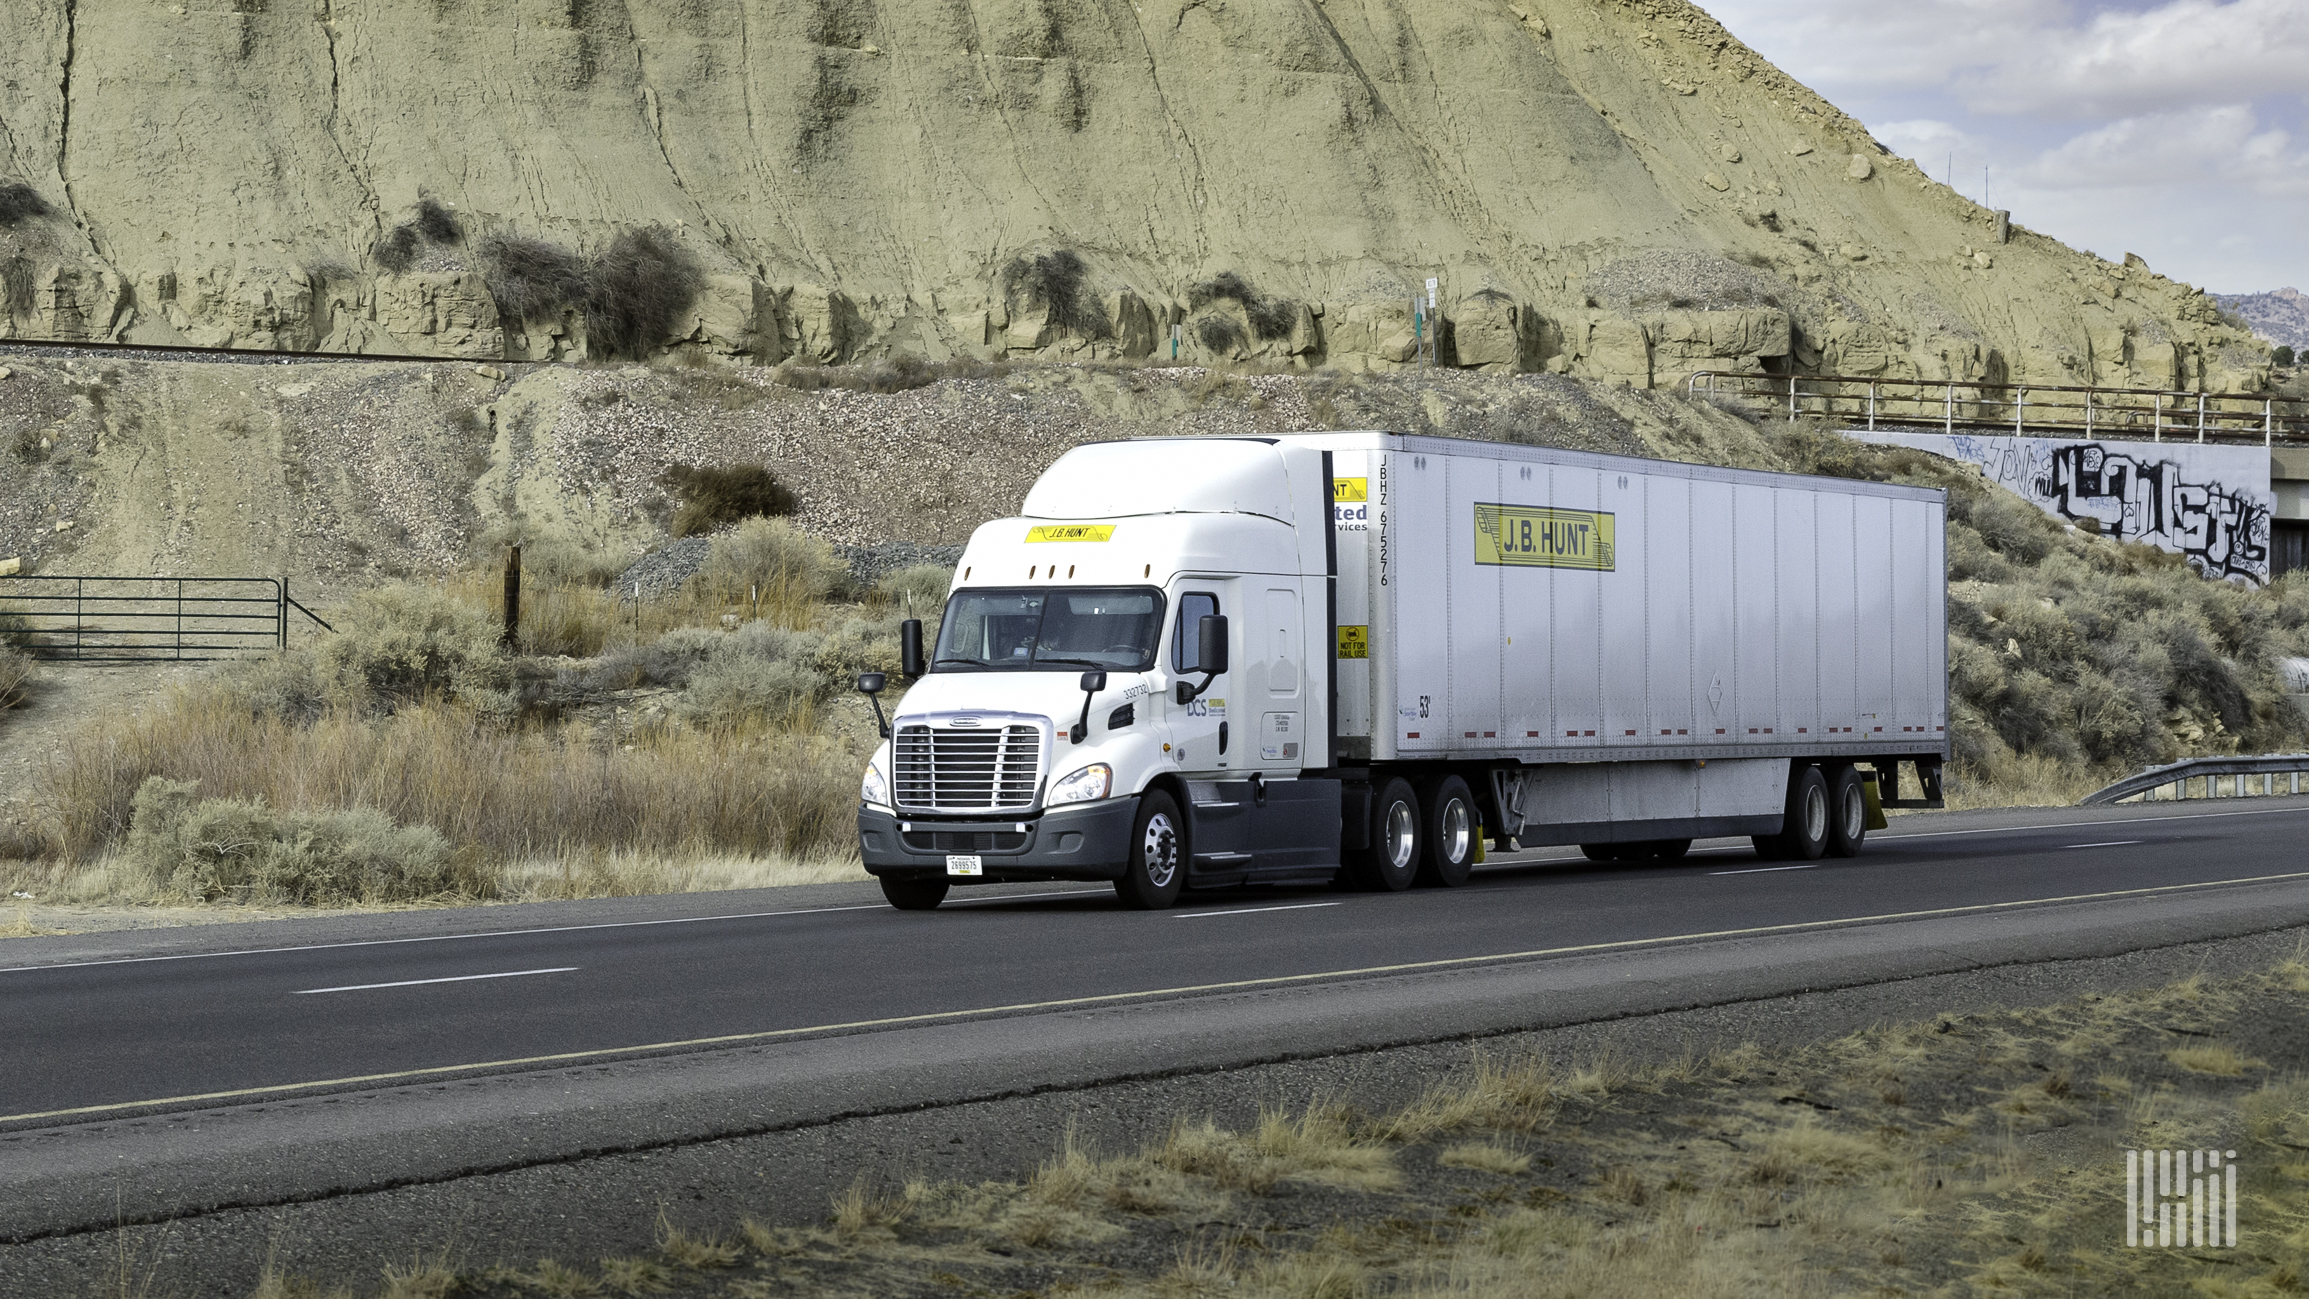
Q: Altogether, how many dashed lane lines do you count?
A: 4